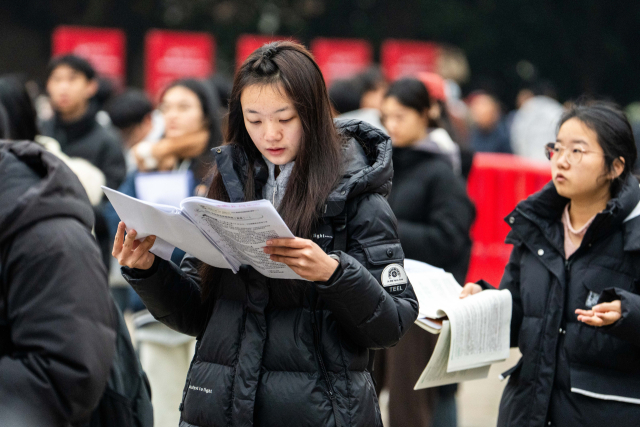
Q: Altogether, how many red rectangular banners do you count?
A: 5